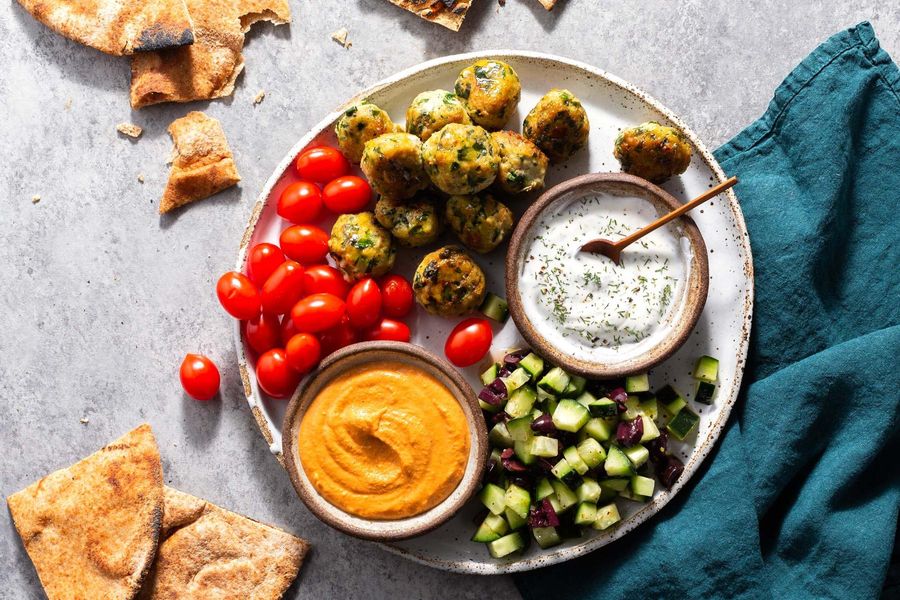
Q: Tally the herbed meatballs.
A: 12